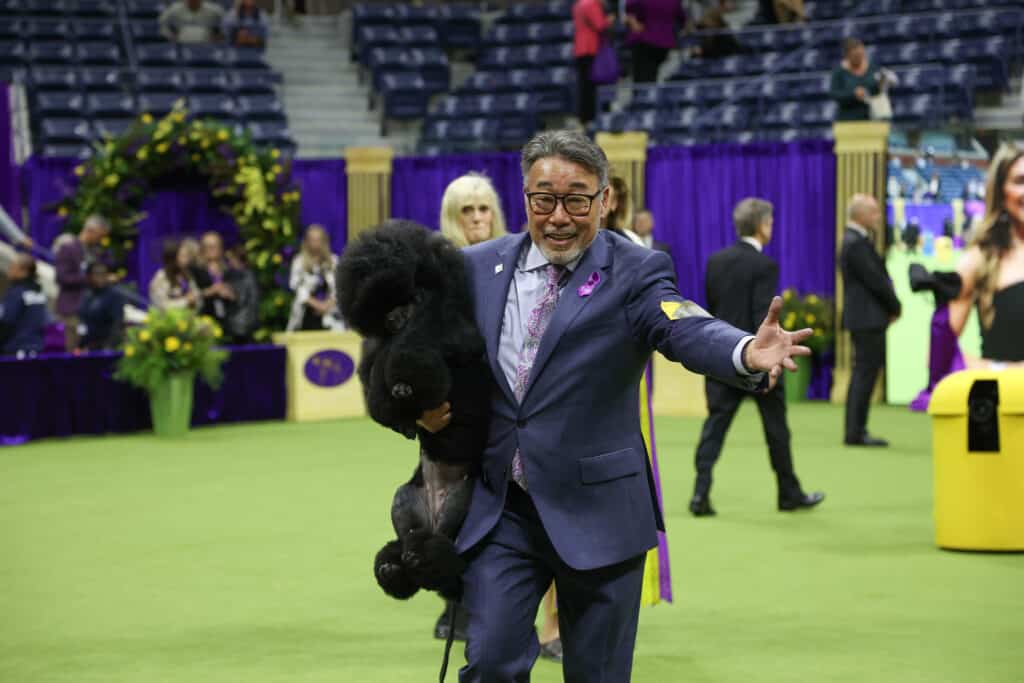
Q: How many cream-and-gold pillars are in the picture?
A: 3